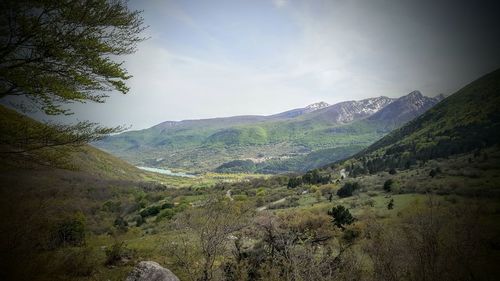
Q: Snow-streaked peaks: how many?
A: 3